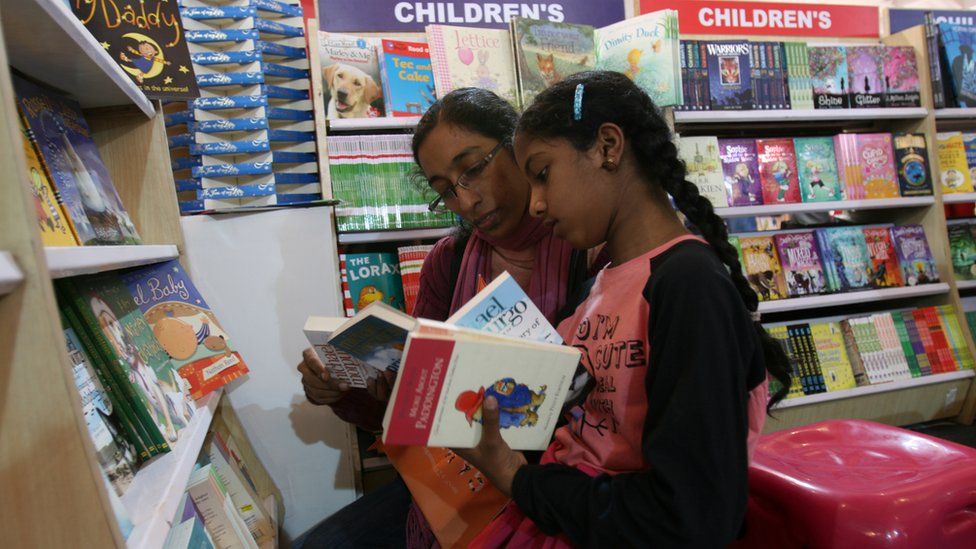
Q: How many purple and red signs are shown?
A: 3